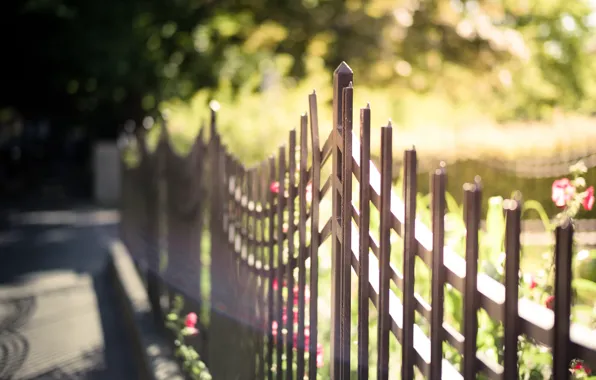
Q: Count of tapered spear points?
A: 1